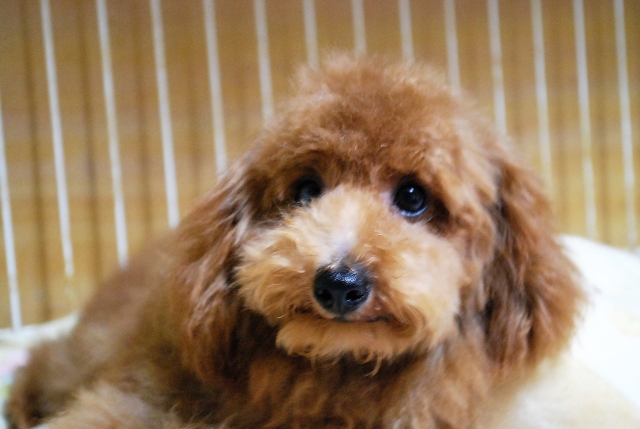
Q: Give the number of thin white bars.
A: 14